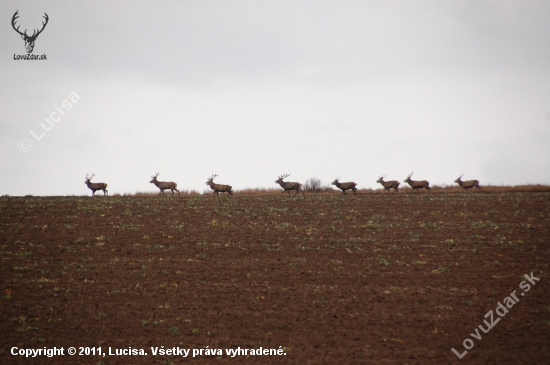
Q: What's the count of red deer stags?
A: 8